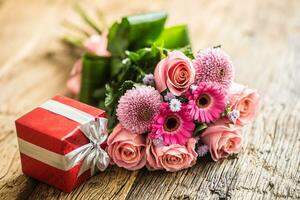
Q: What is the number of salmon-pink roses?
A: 5